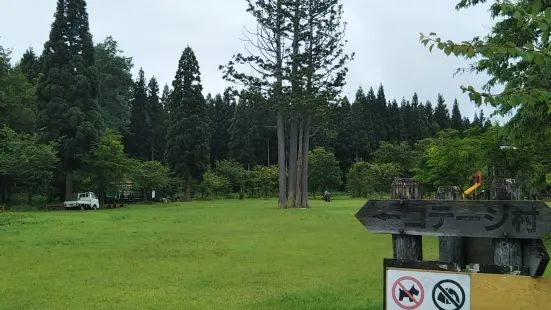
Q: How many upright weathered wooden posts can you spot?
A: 3